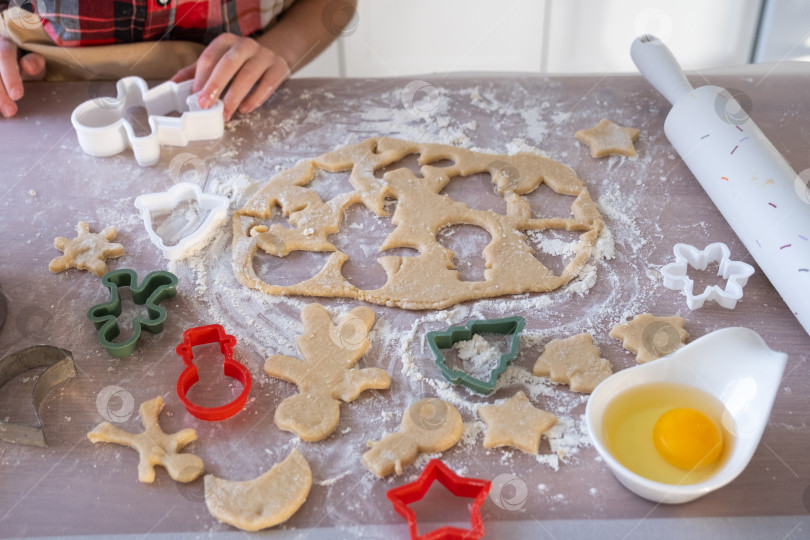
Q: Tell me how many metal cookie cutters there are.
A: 1